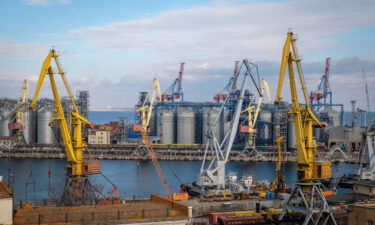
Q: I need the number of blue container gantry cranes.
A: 3